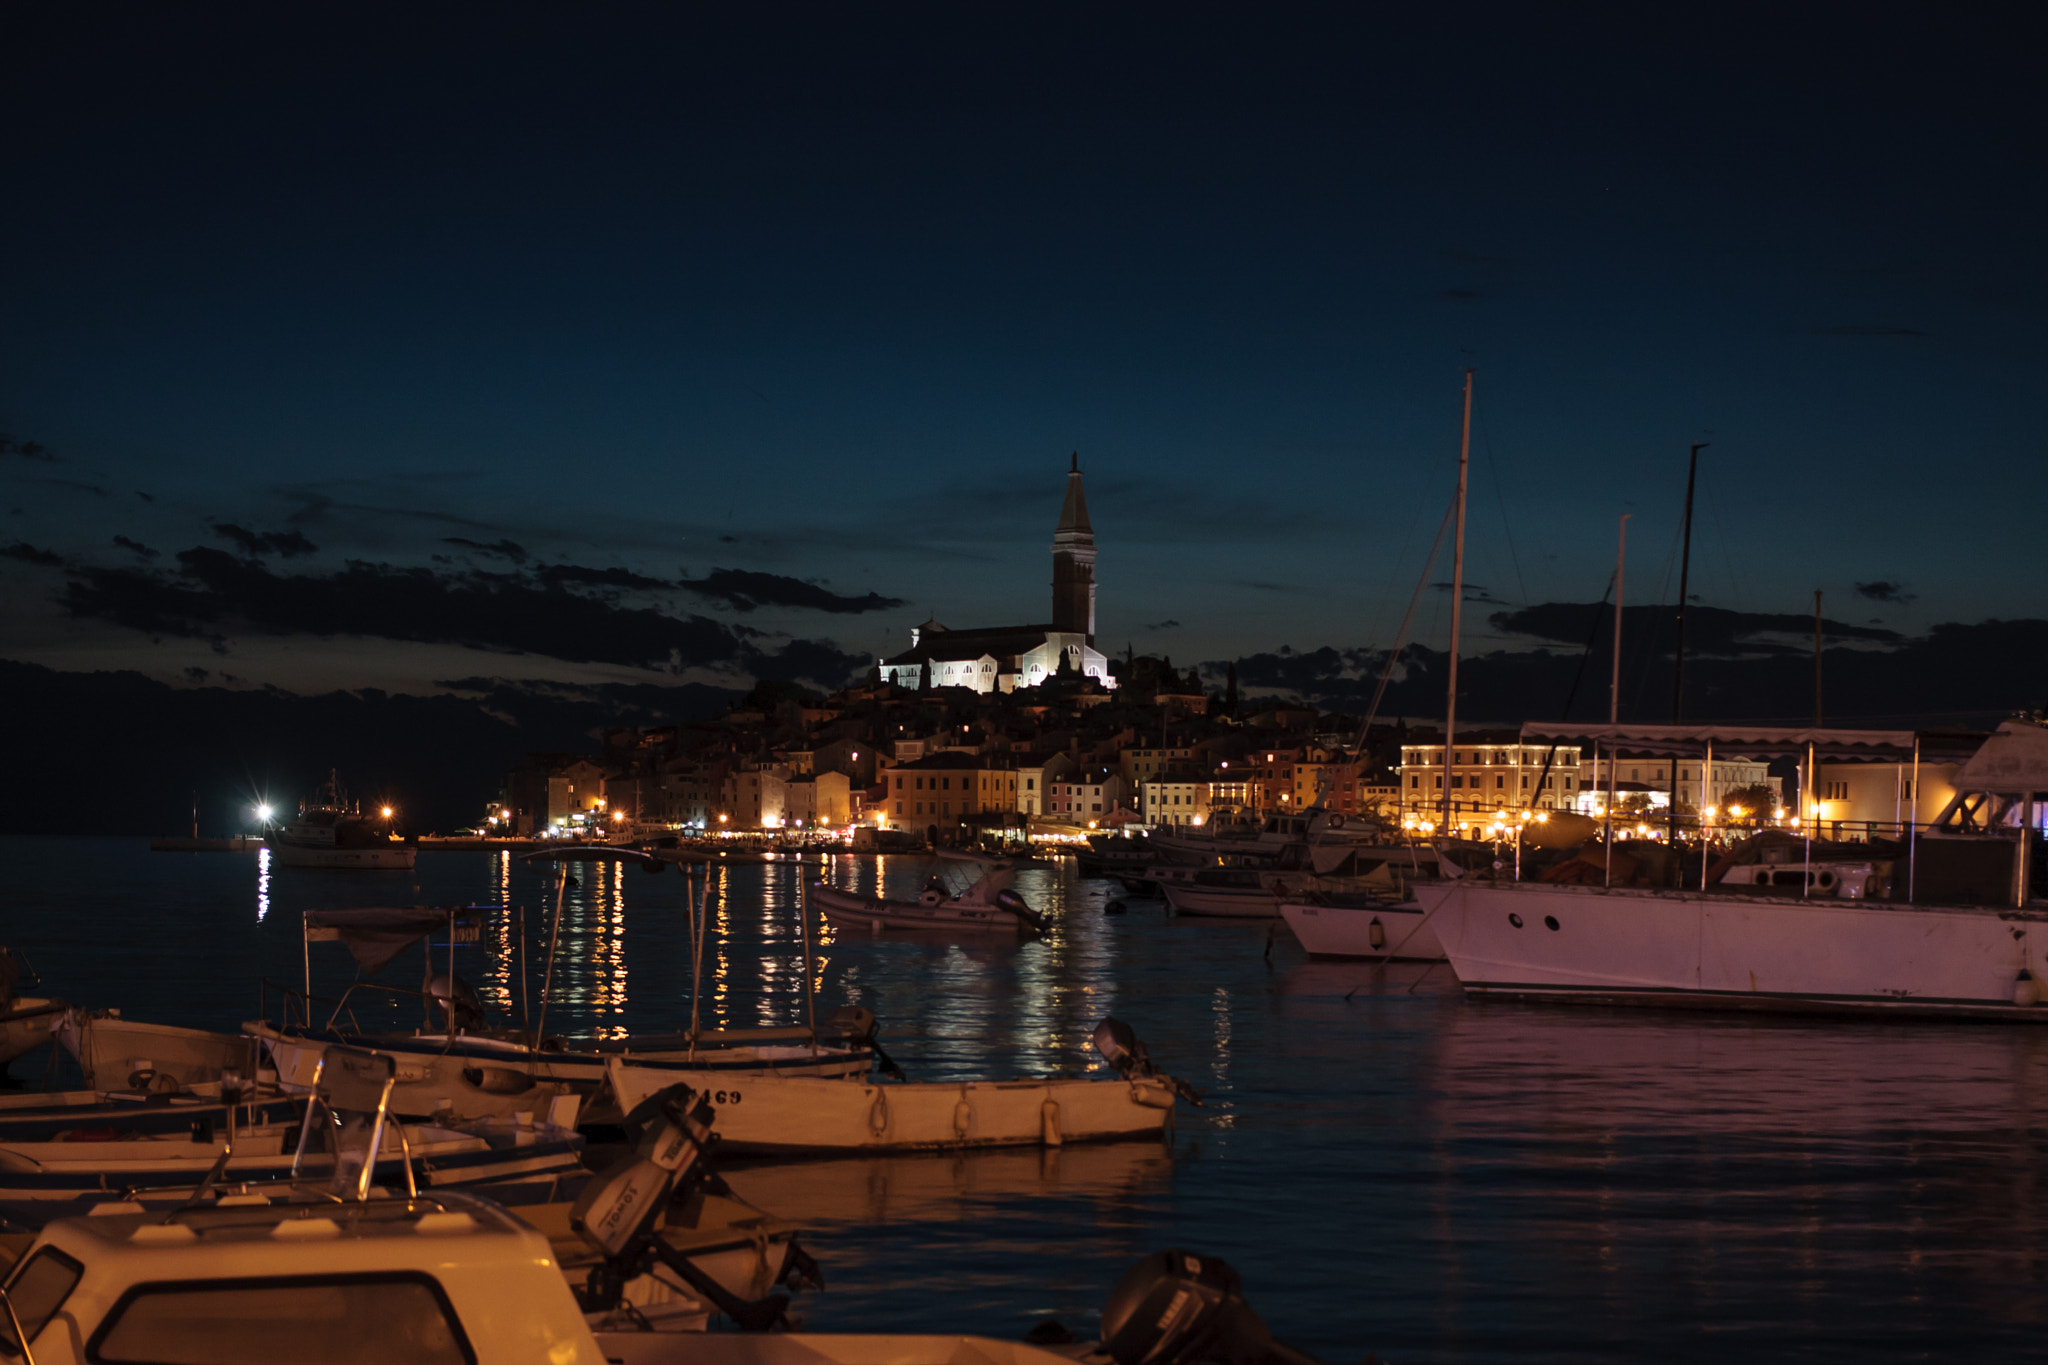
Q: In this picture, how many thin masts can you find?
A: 4